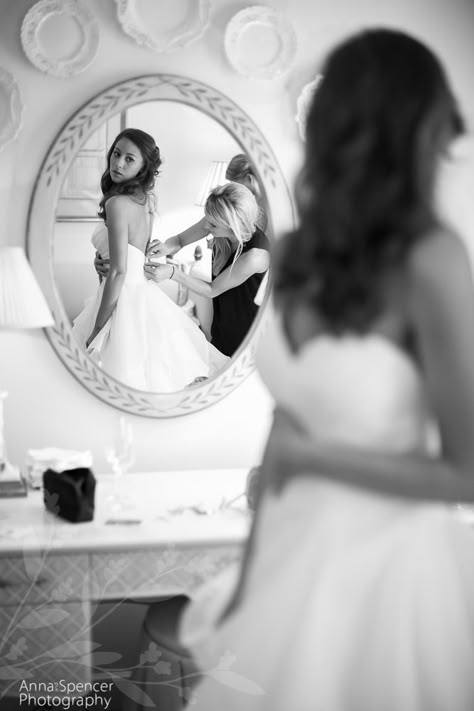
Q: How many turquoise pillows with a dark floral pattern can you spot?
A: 0